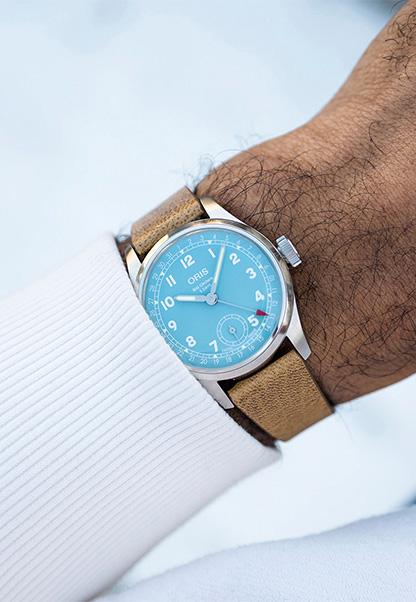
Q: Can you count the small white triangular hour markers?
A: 12